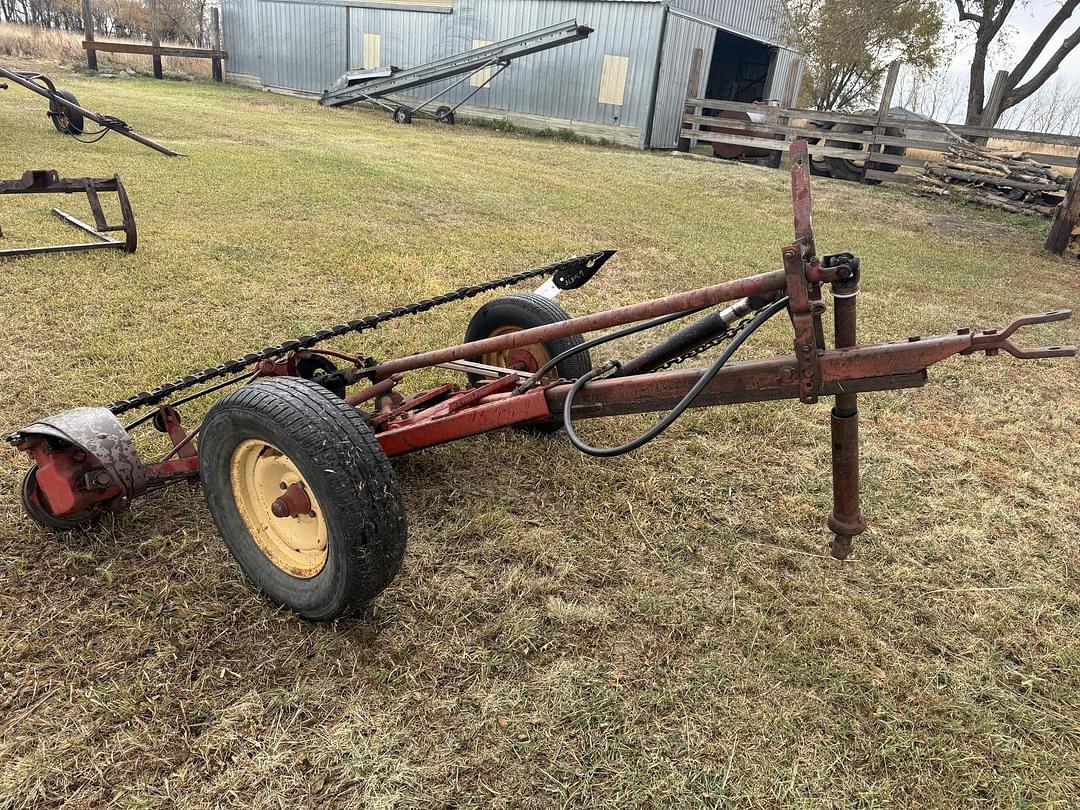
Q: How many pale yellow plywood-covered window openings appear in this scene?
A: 3